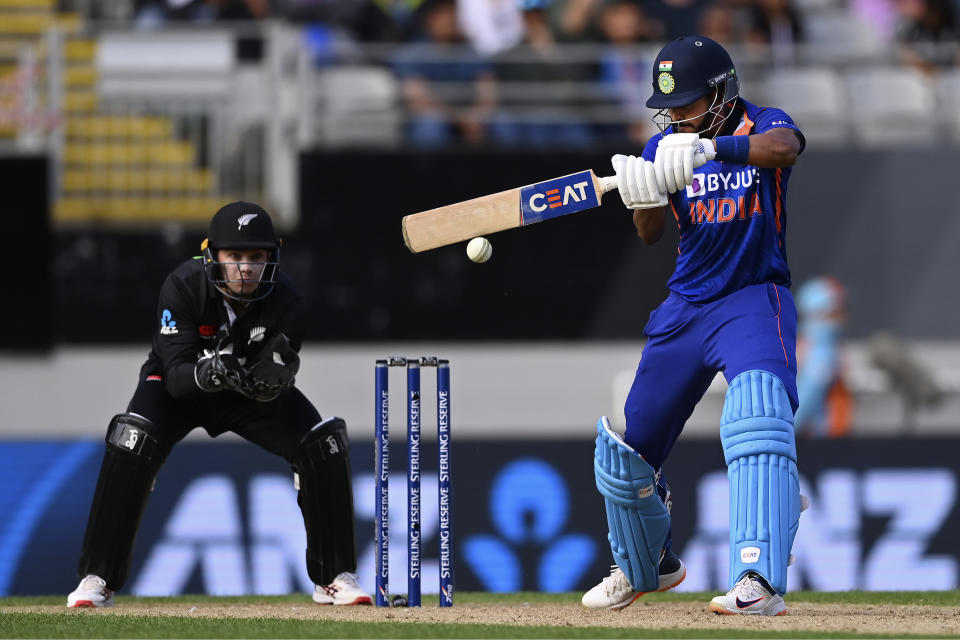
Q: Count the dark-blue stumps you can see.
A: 3